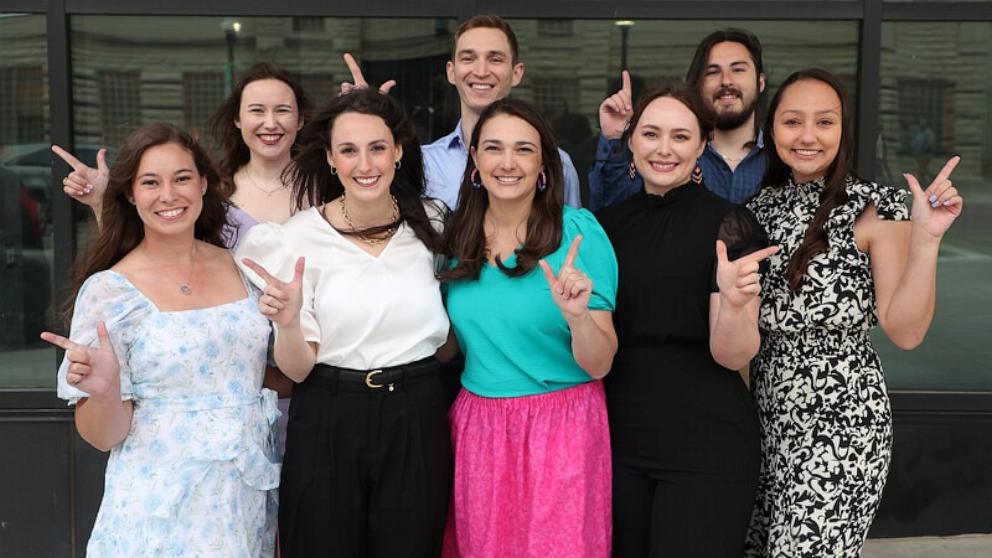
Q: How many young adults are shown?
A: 8